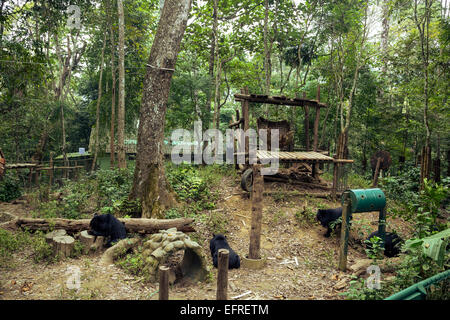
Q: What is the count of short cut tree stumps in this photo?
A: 3